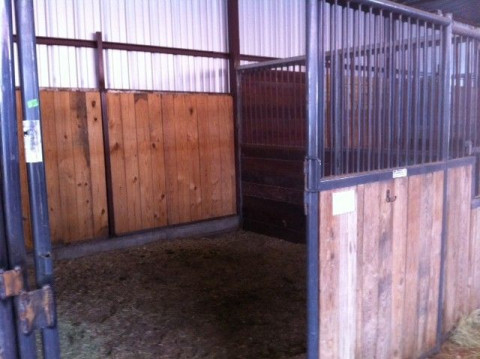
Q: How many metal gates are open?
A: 1